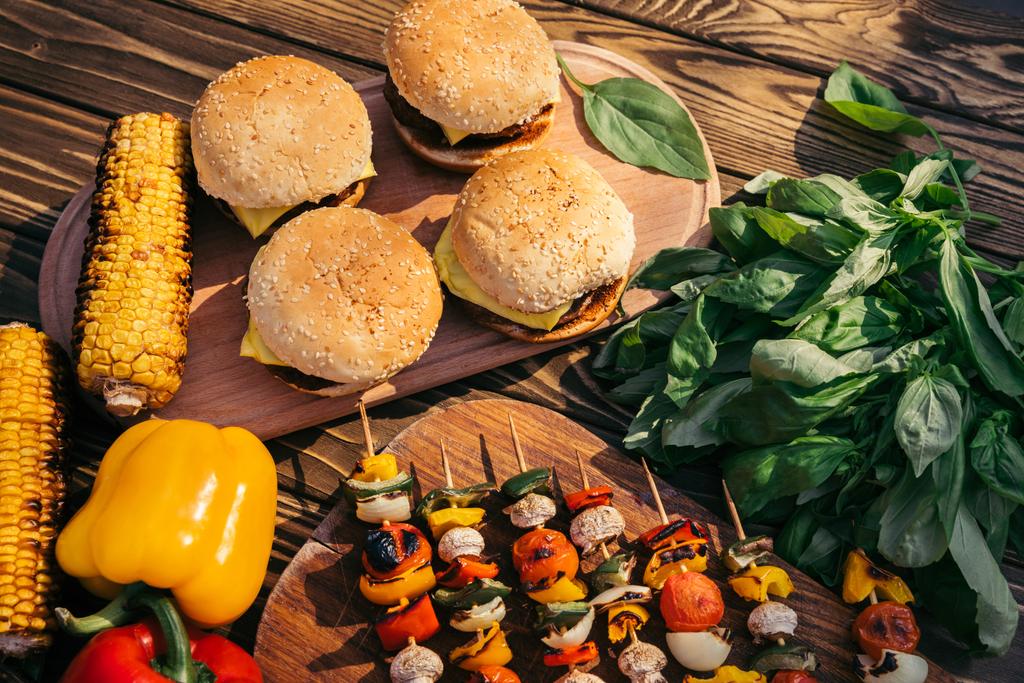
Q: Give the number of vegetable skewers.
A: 7